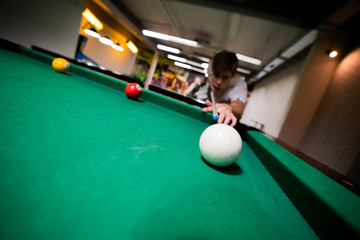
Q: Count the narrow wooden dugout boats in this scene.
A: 0